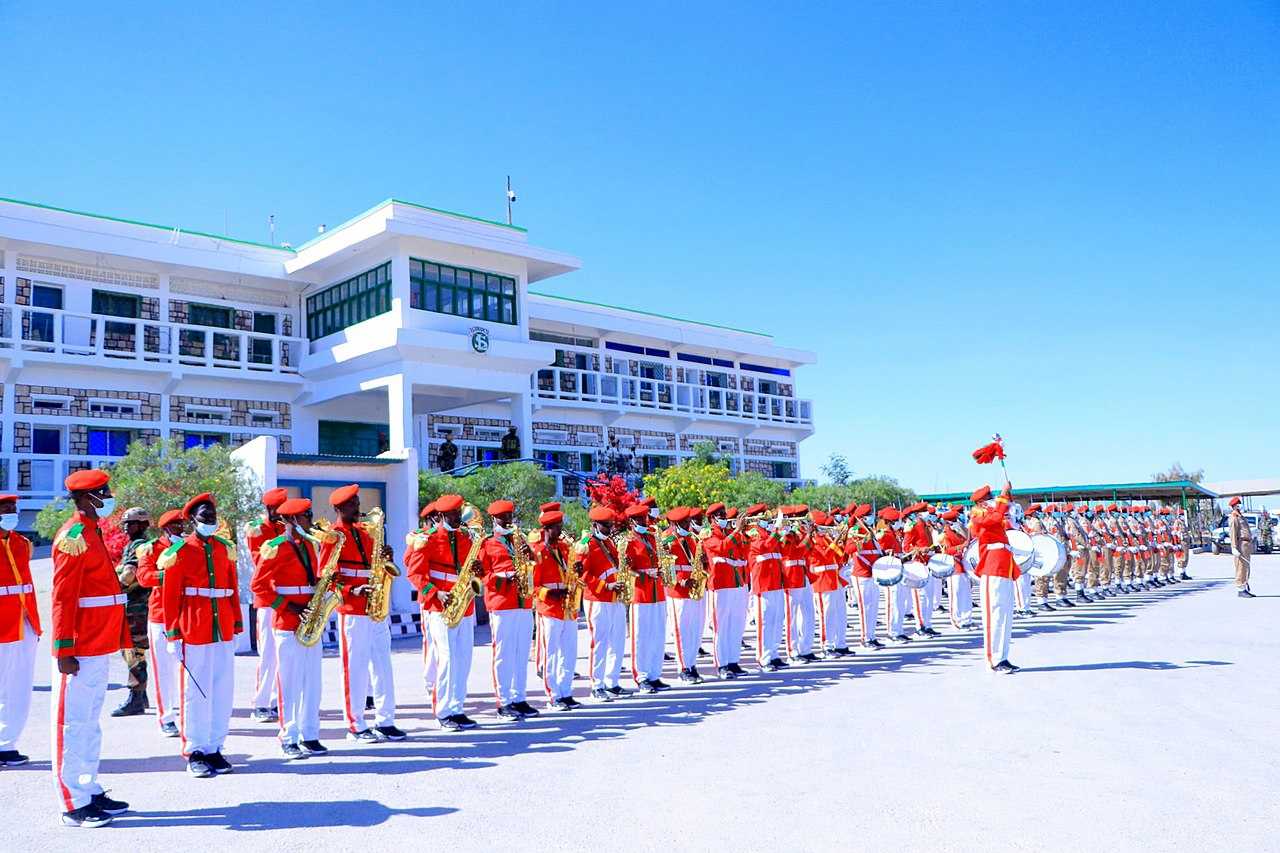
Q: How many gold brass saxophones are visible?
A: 8